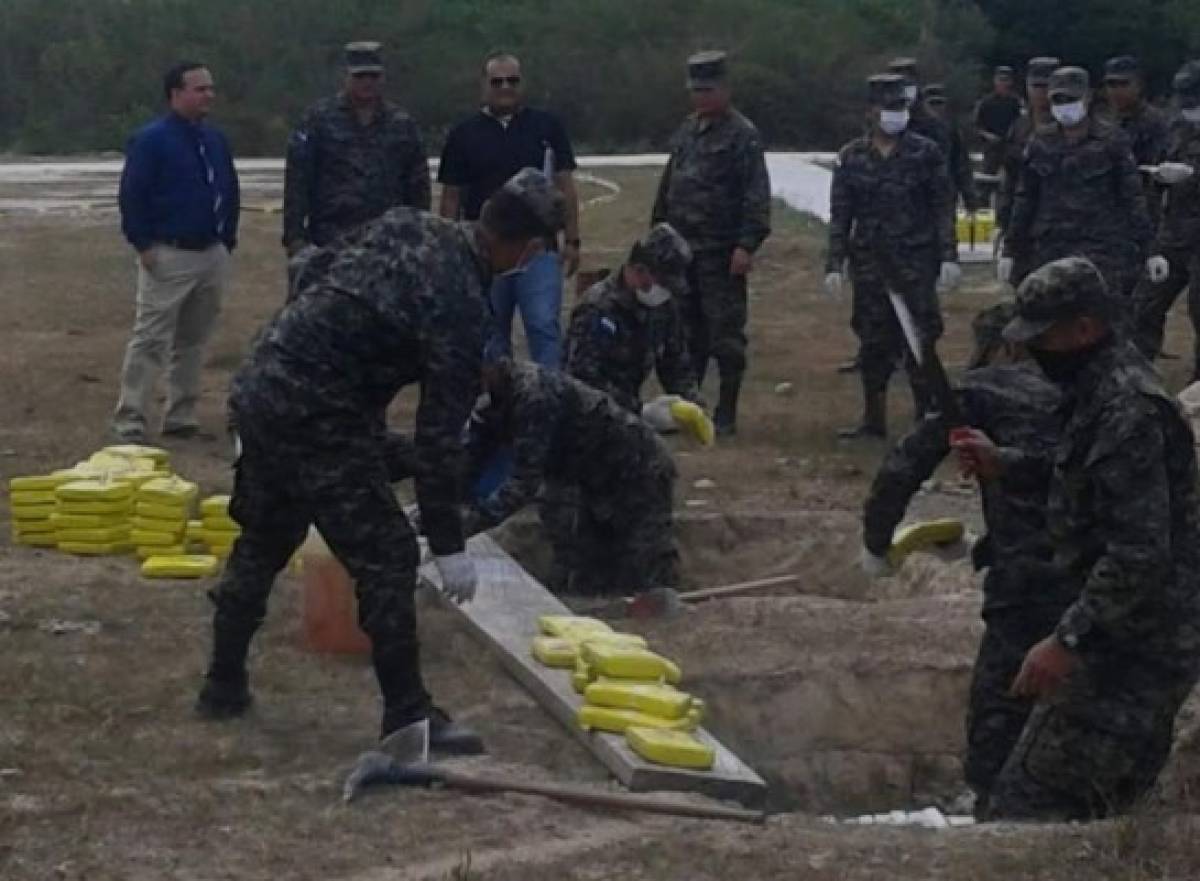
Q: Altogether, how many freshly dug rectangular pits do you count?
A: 2